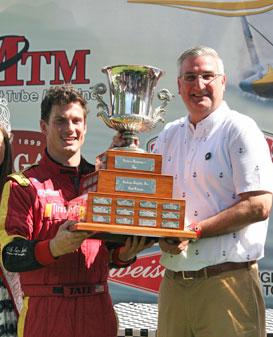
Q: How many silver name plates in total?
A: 14